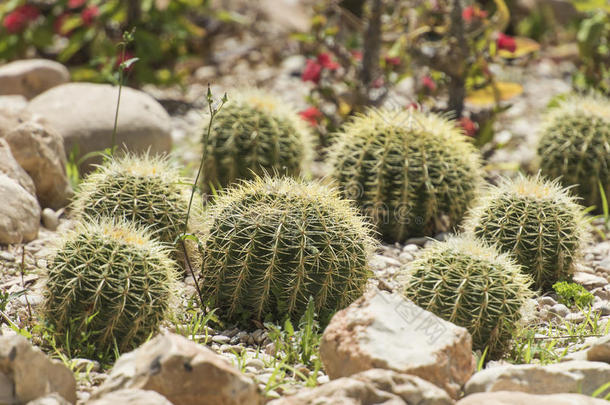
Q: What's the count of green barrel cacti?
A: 8